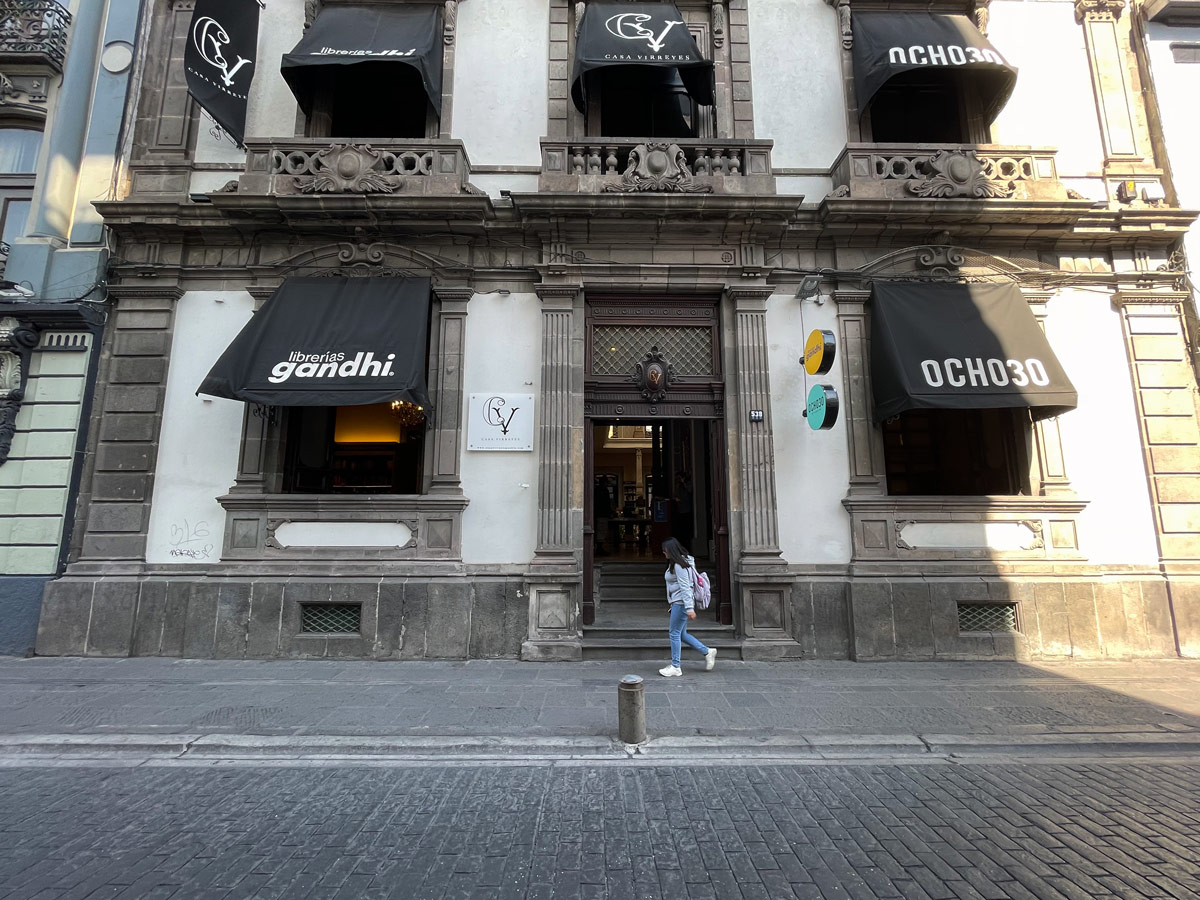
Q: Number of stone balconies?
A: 3